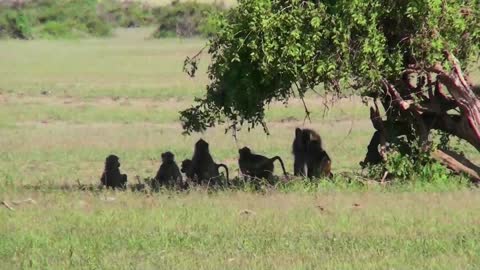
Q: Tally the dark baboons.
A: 6